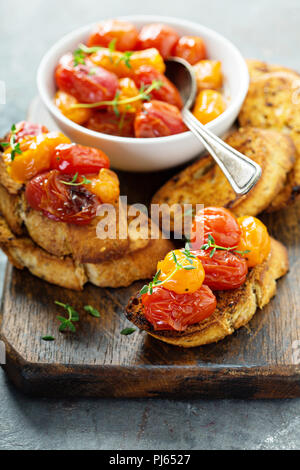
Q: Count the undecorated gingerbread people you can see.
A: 0